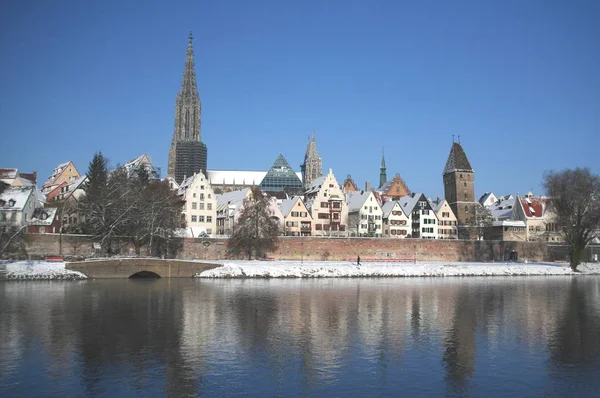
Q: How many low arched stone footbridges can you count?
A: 1